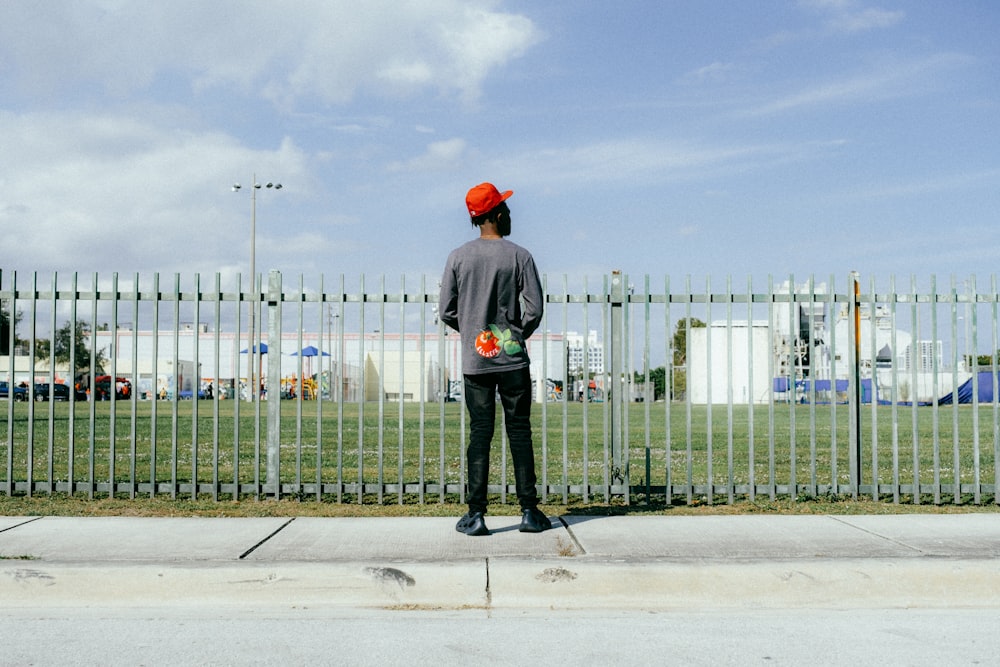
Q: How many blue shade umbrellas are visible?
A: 2